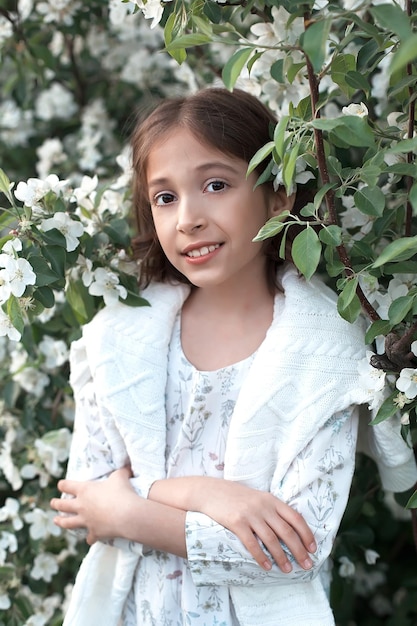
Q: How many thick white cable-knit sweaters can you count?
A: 1